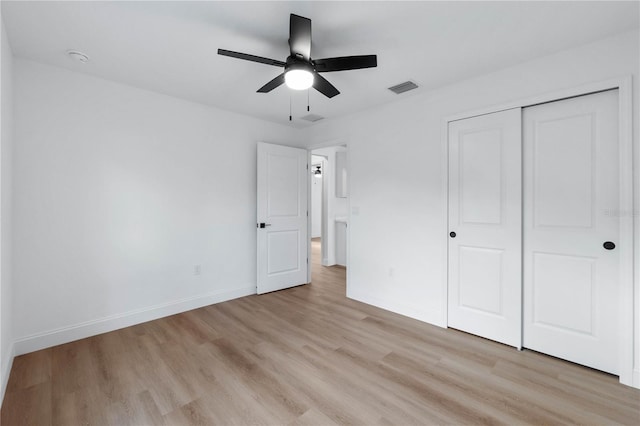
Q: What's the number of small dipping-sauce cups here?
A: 0